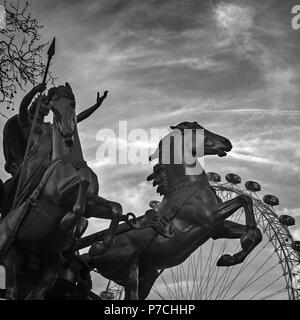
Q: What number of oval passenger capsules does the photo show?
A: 8